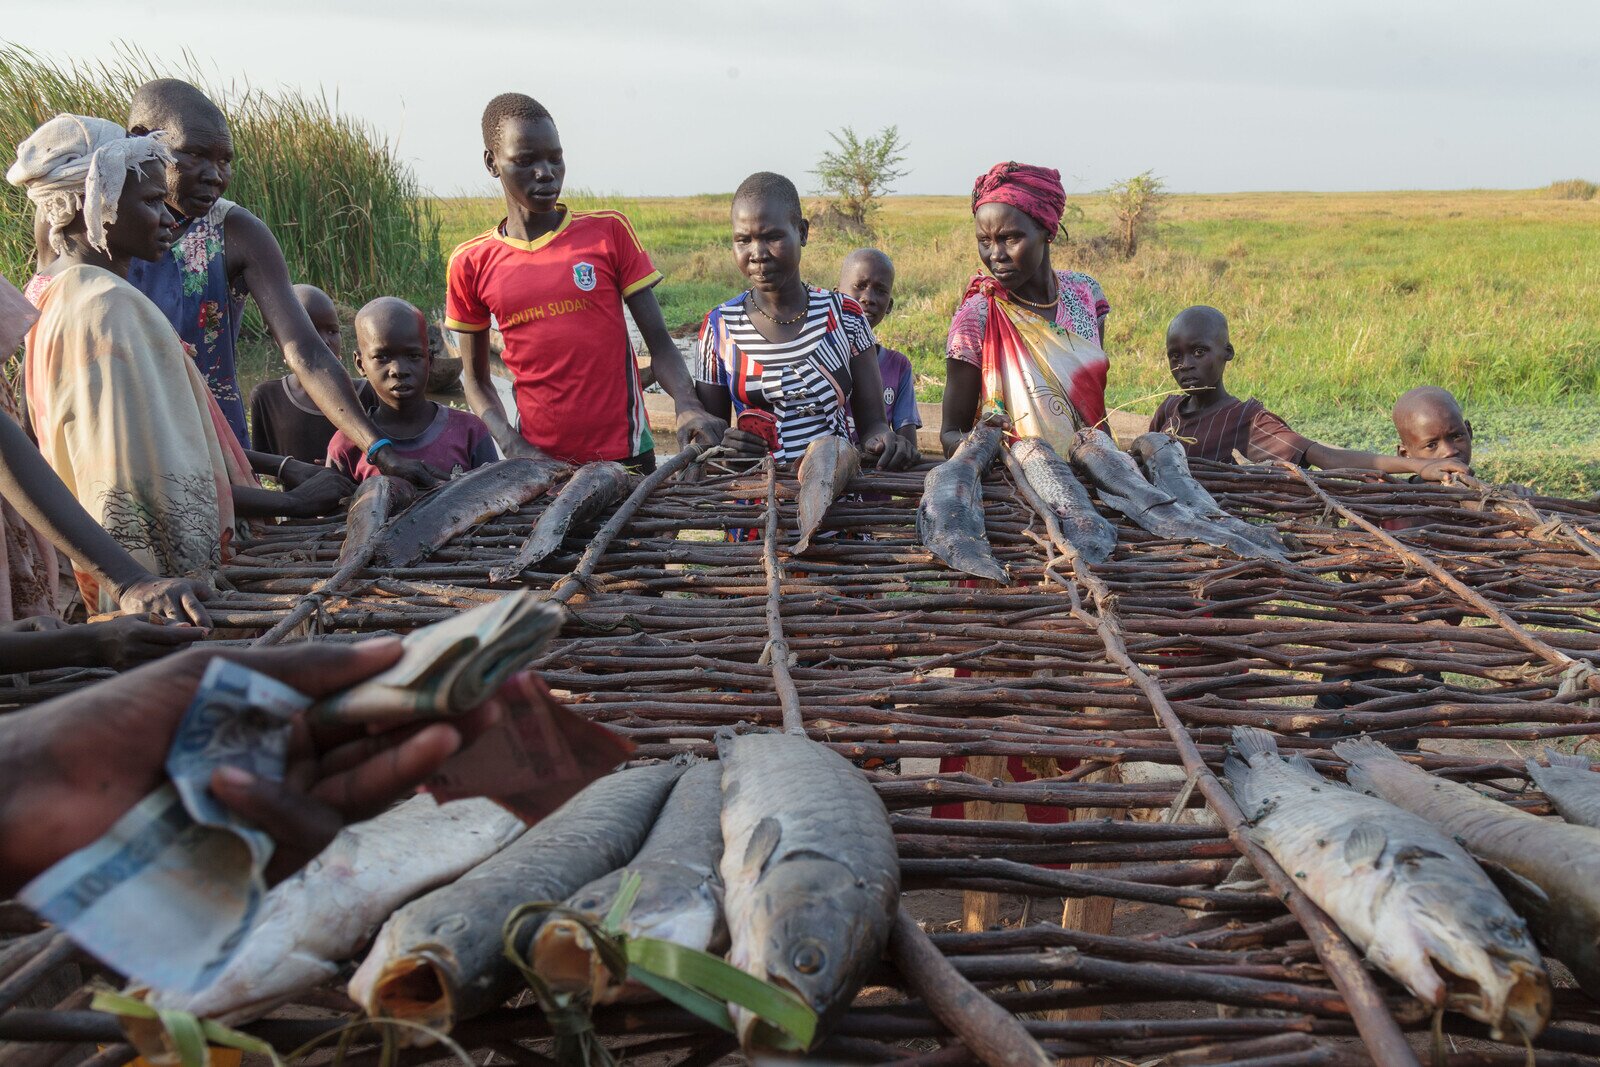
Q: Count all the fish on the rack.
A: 15